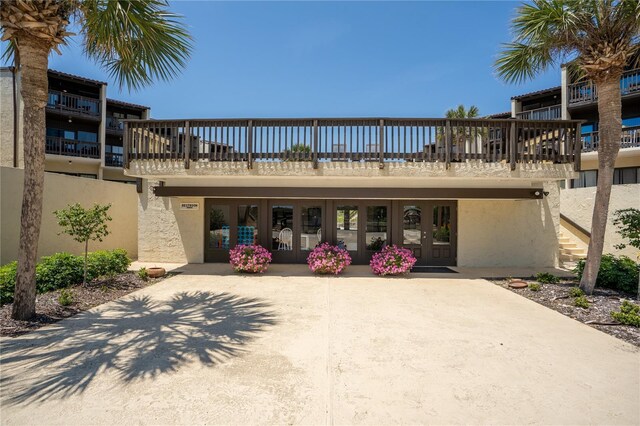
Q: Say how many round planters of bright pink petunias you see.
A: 3